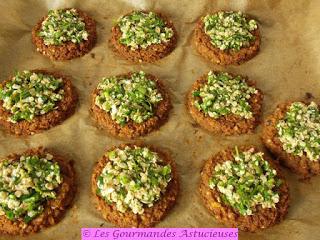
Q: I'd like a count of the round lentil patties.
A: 10